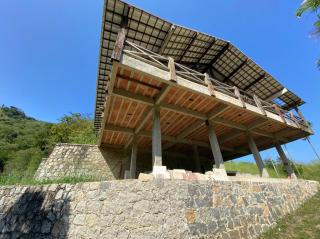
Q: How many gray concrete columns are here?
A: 6